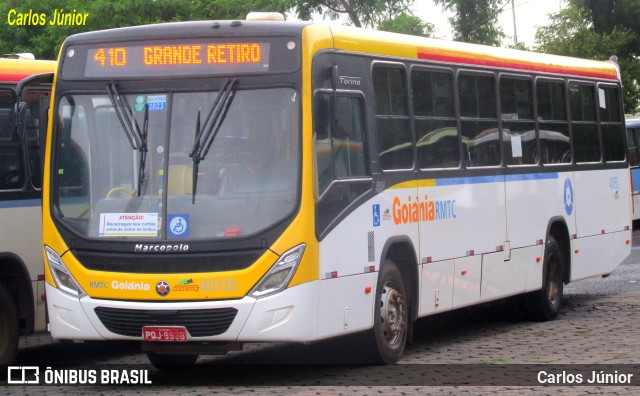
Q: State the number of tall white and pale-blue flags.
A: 0